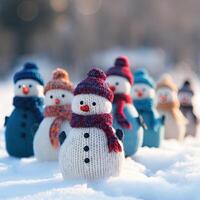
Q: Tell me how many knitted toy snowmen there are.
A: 7